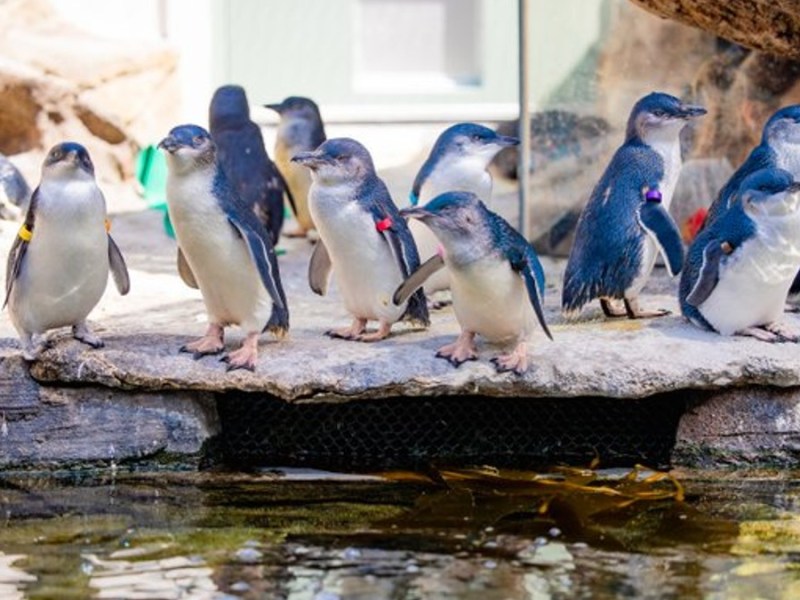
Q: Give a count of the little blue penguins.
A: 11